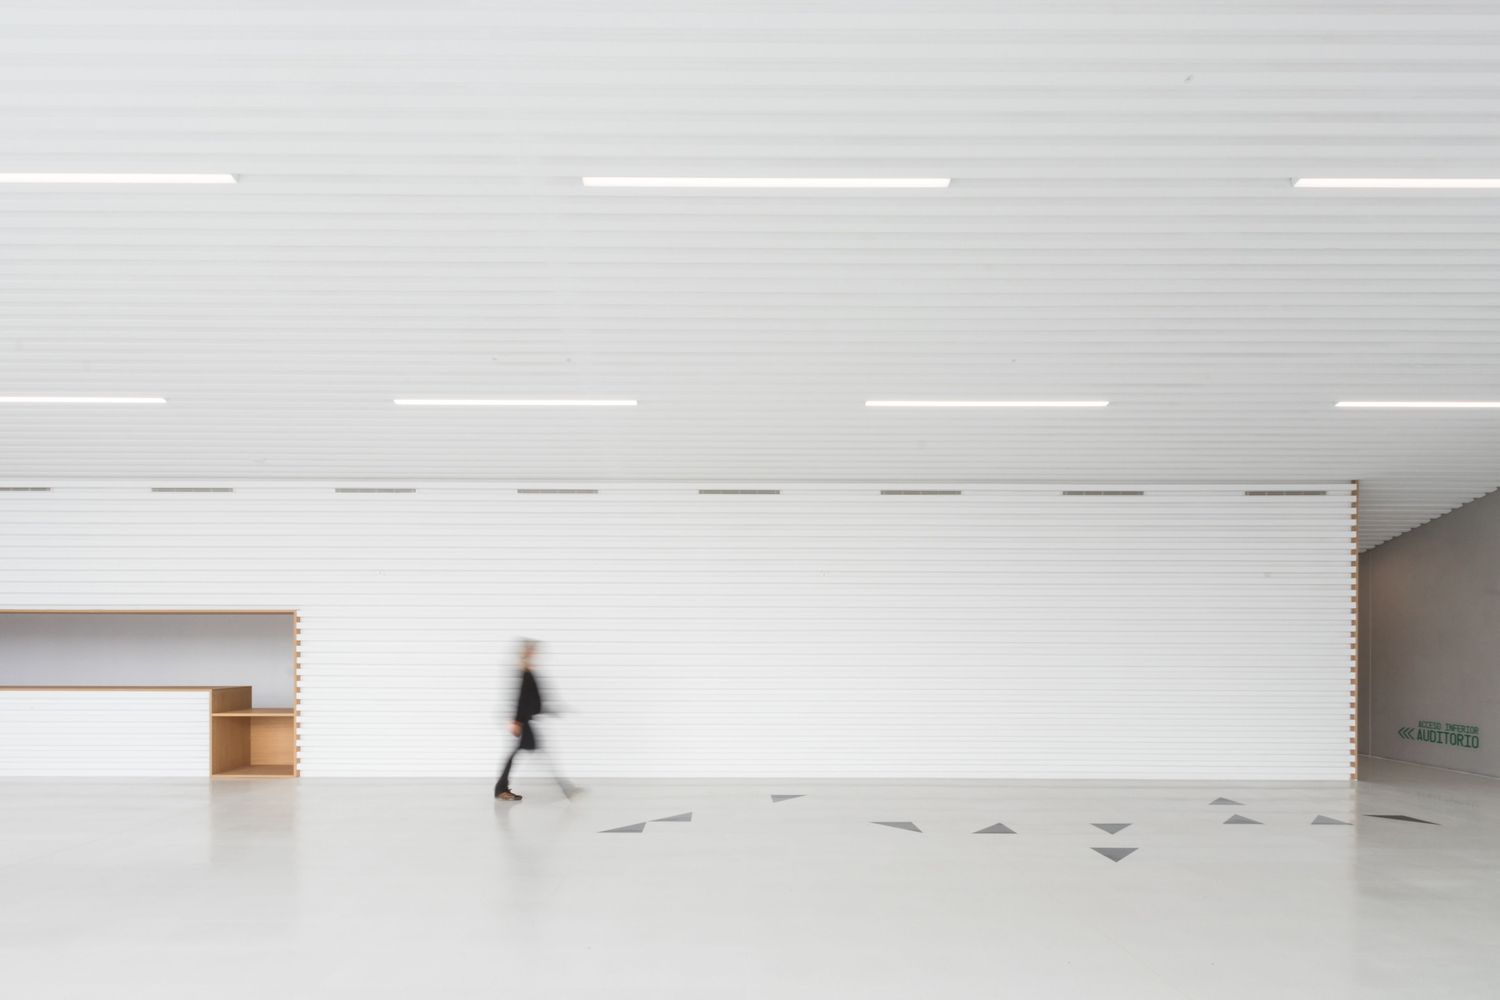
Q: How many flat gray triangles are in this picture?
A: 11